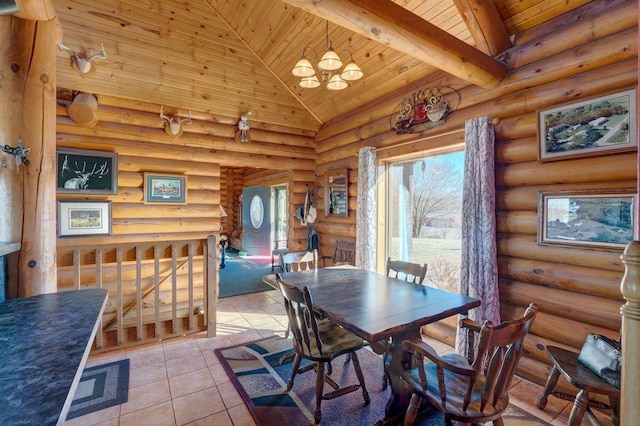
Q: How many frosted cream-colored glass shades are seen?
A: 5